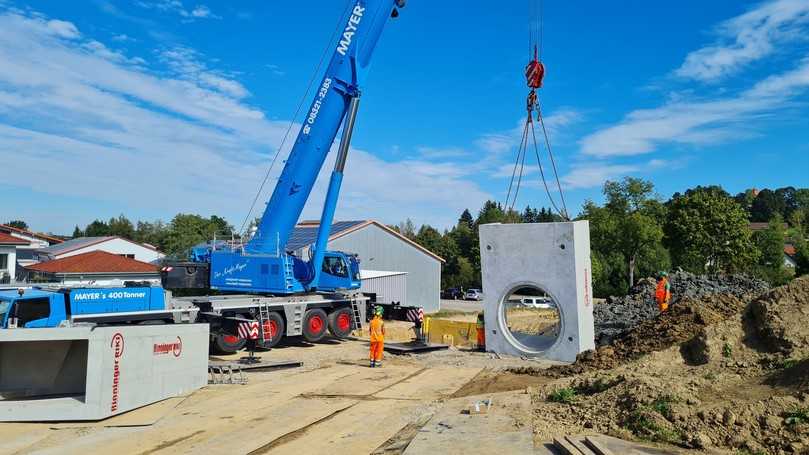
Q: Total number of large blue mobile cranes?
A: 1